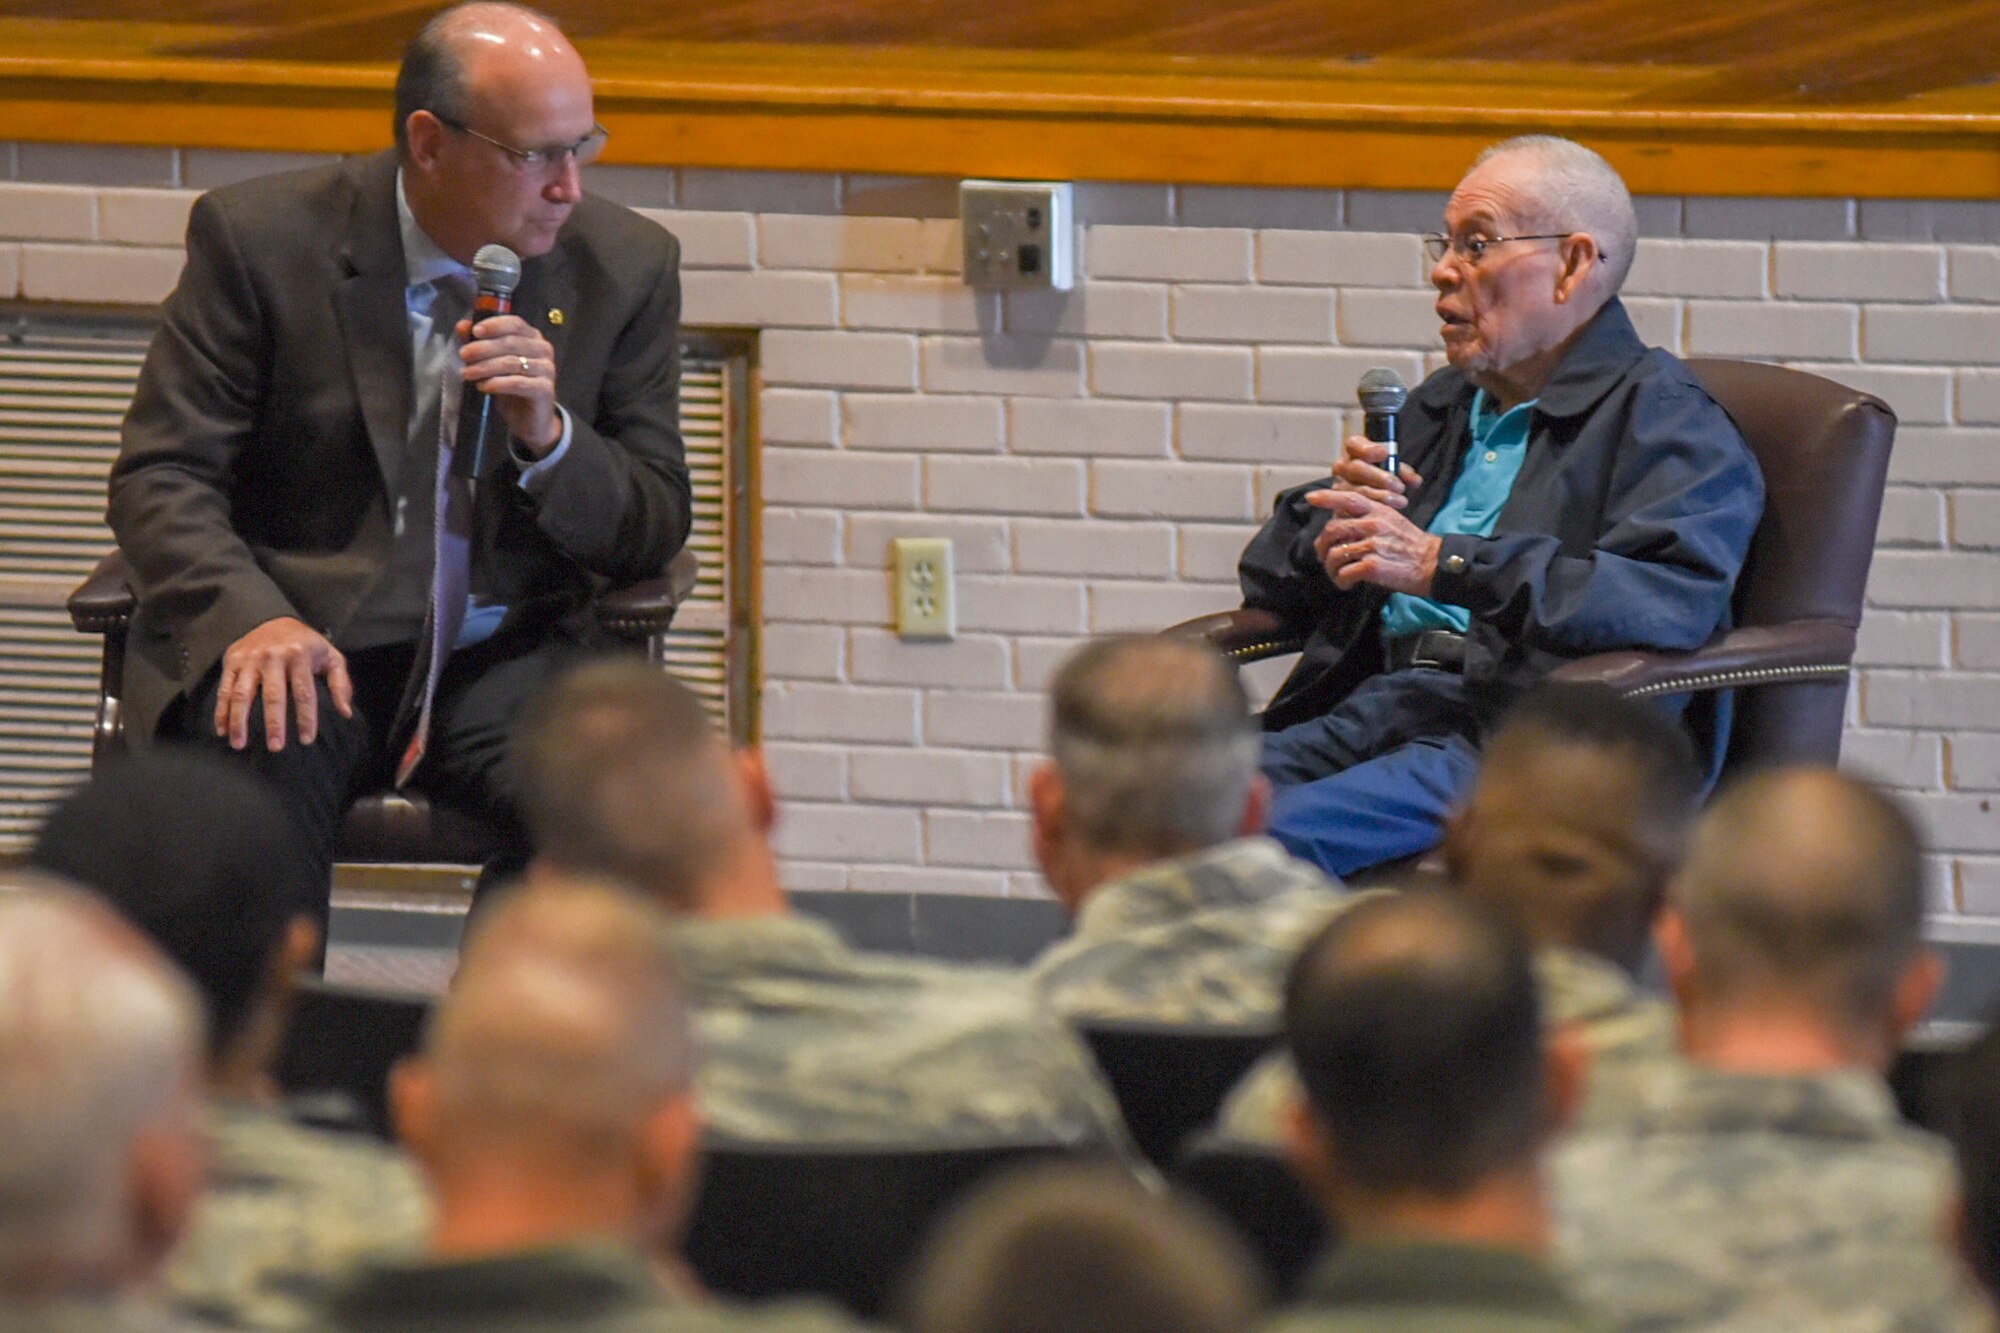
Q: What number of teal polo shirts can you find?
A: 1